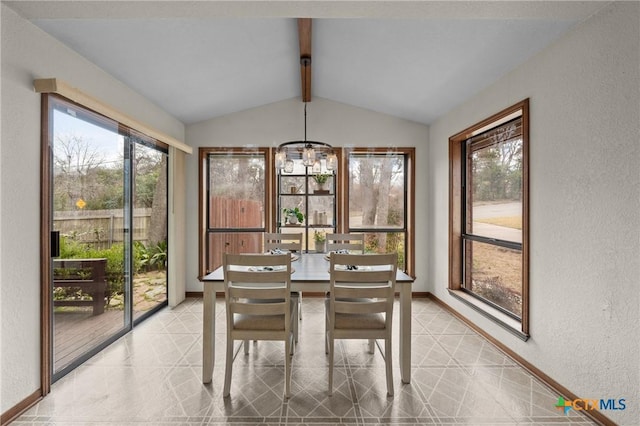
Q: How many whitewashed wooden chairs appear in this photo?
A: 4